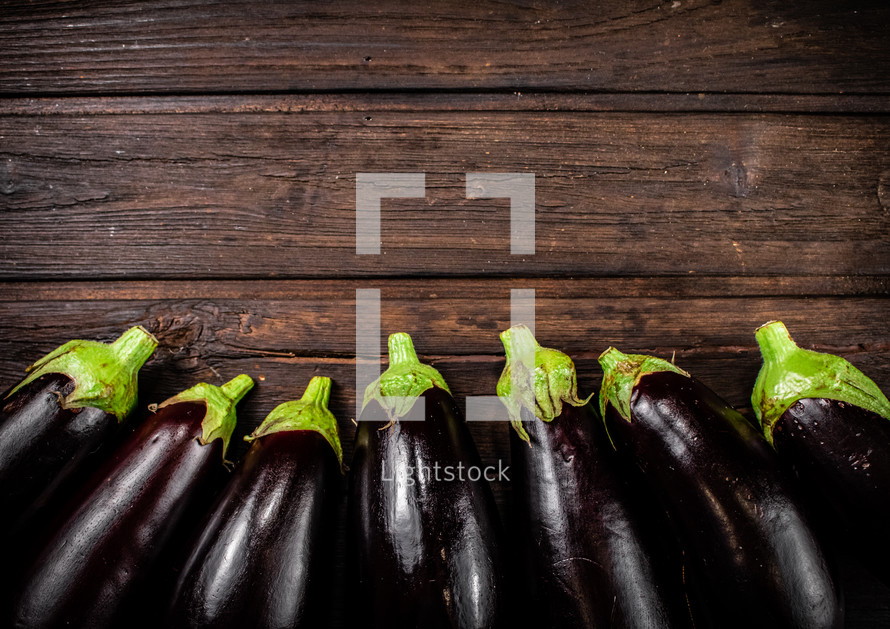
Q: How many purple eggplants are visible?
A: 7